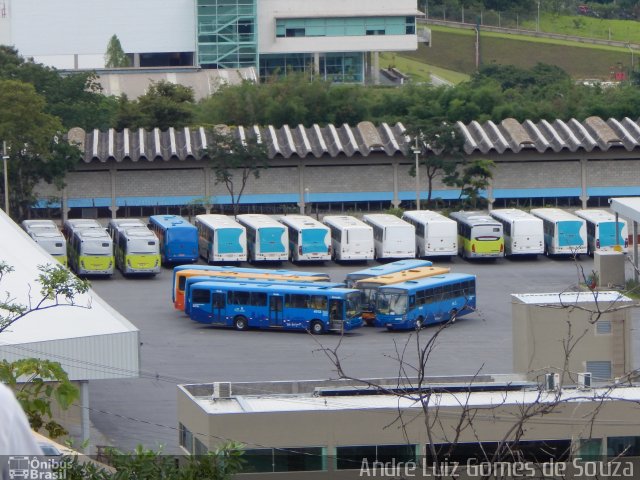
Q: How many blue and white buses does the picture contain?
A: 5